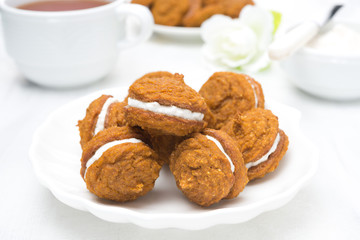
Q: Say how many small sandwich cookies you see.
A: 6